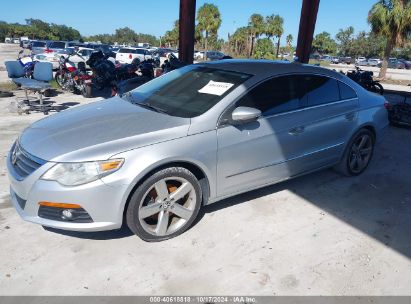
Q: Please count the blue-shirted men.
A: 0